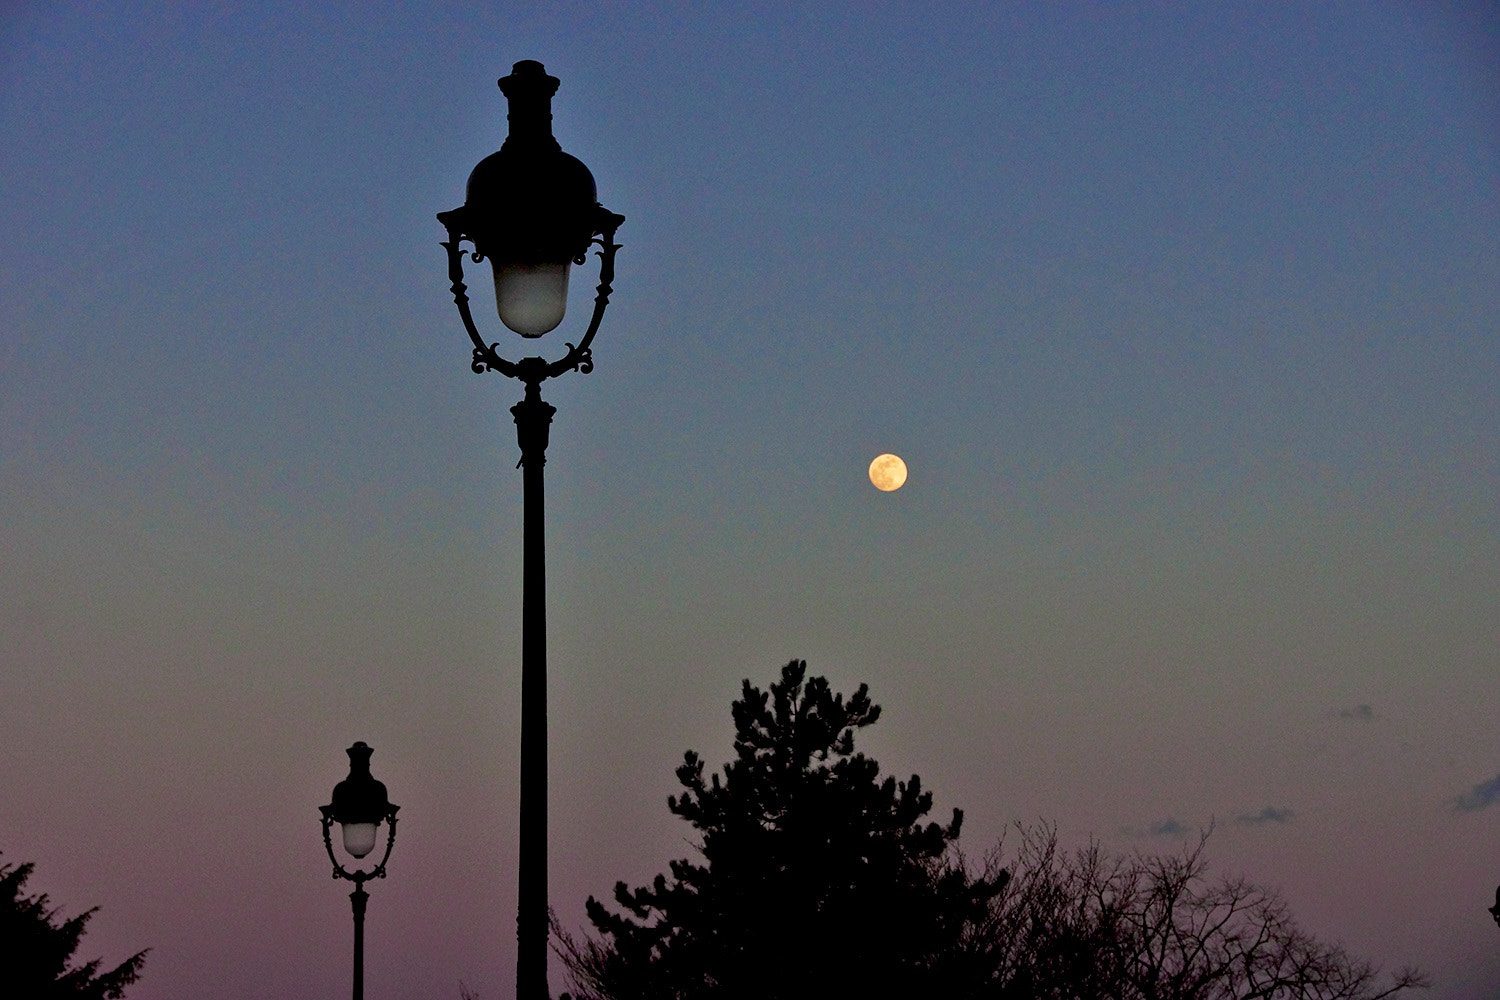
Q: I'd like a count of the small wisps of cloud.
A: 4